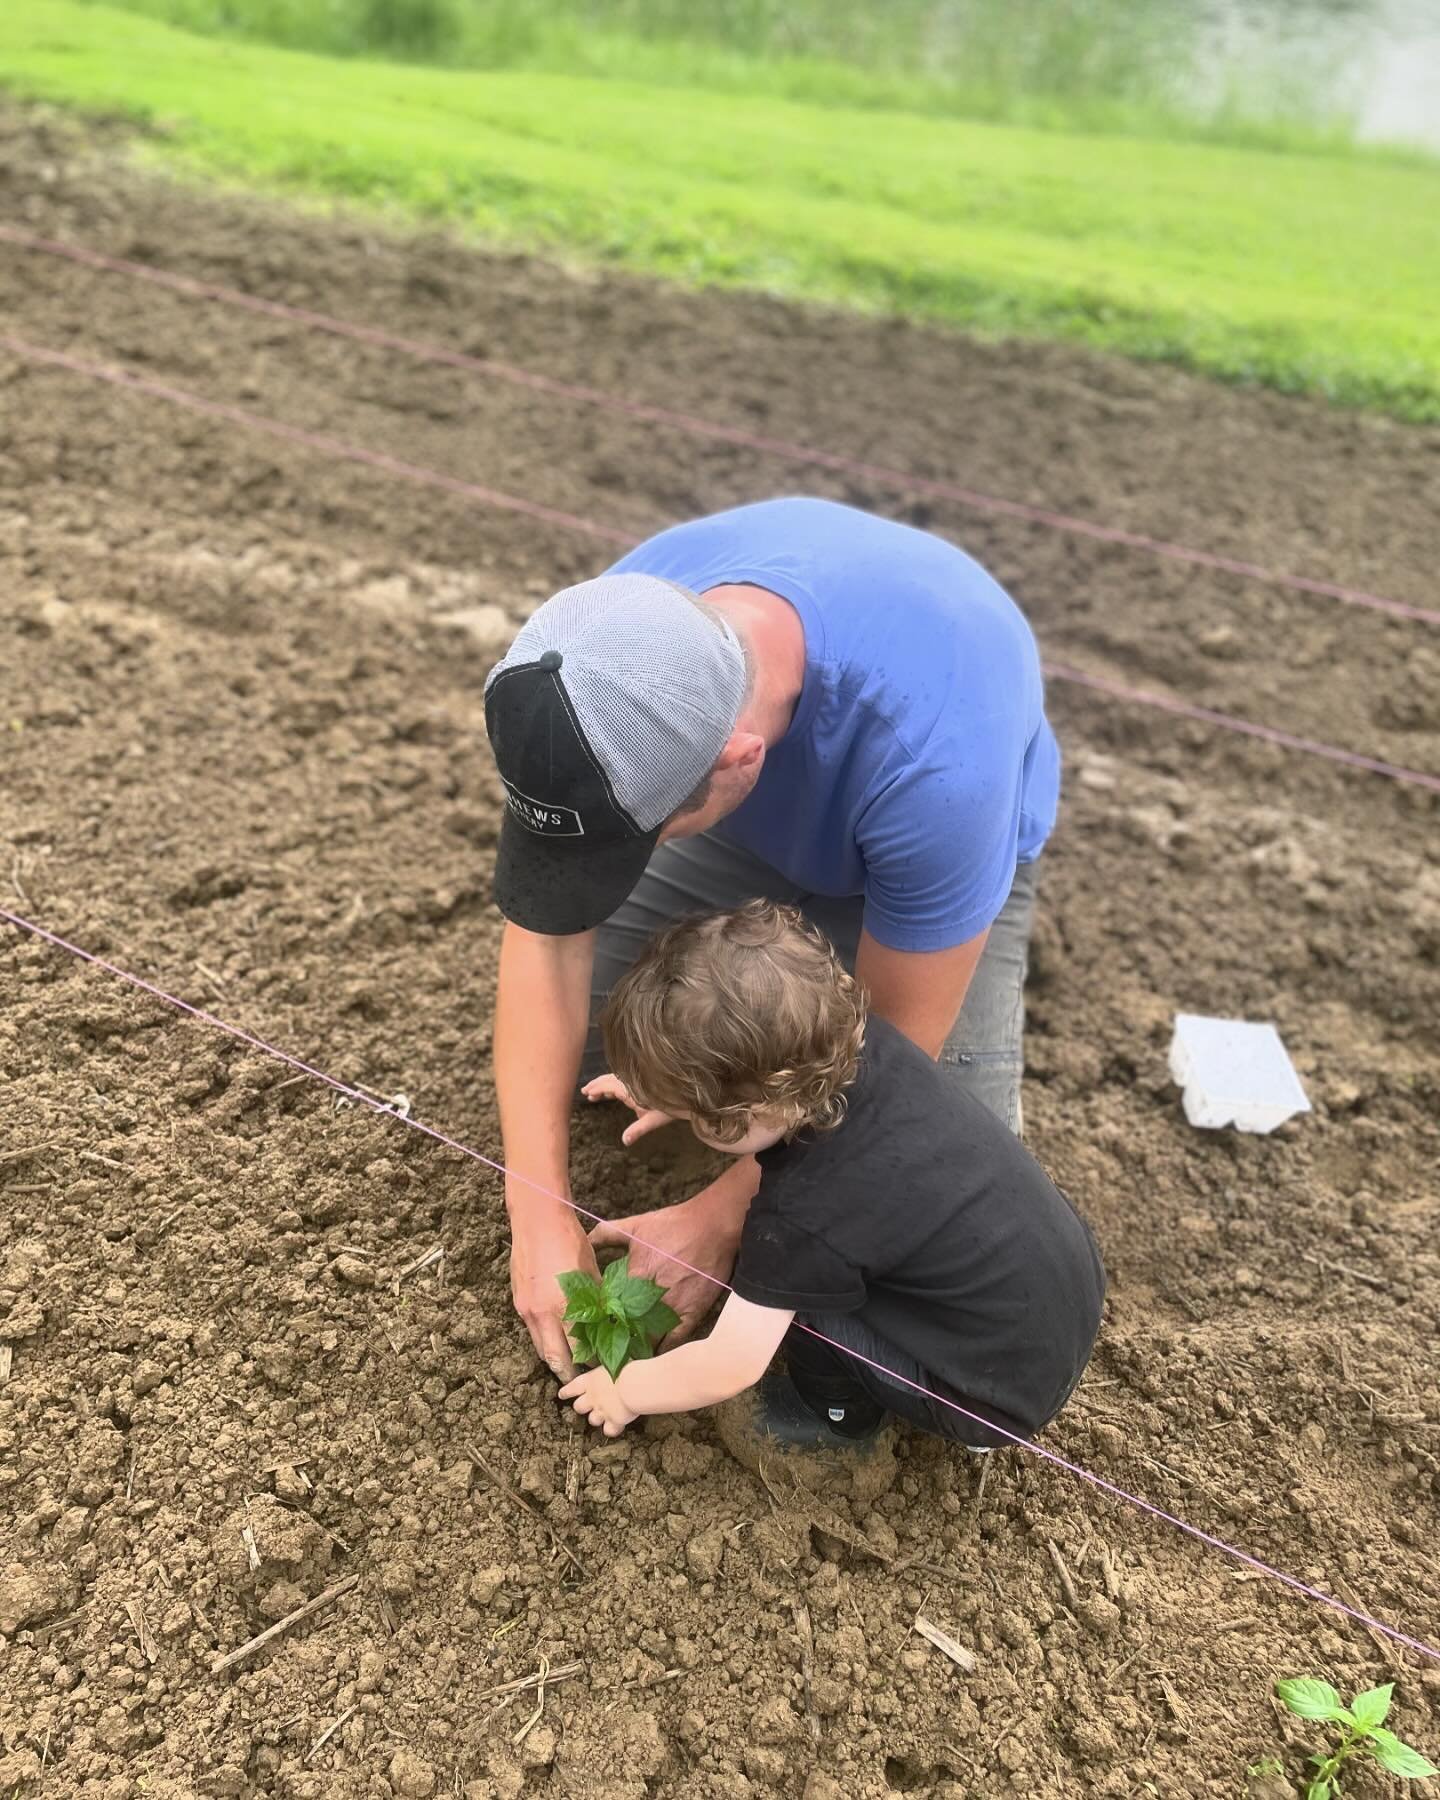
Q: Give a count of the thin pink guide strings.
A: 3